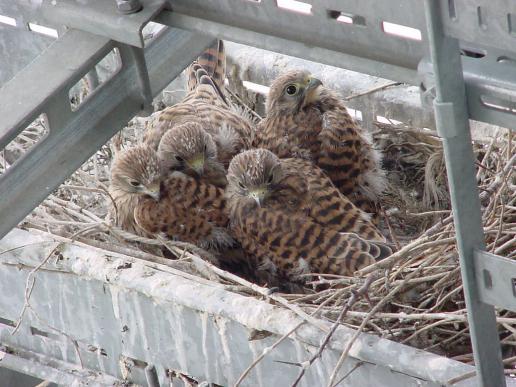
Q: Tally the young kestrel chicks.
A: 4